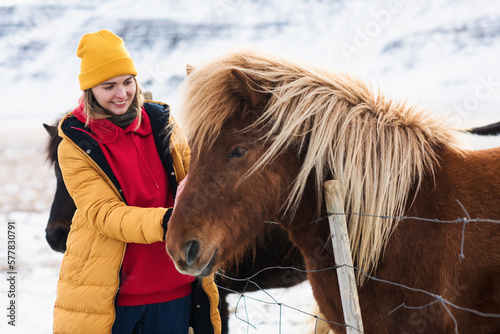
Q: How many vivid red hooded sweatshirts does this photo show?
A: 1